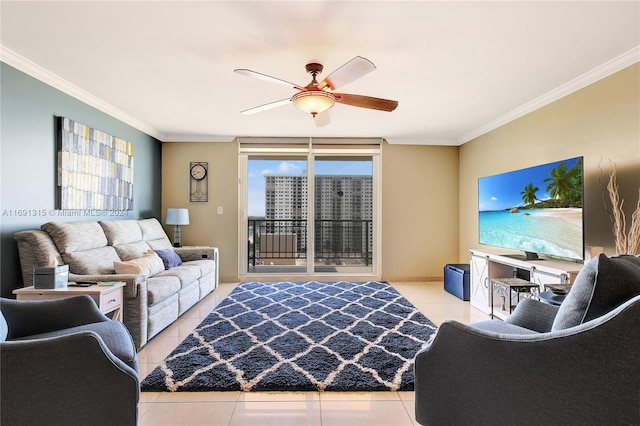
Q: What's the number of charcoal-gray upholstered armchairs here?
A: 2